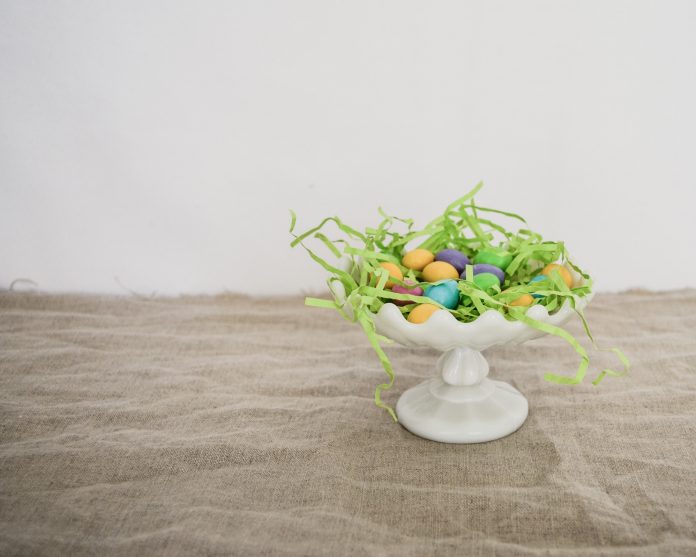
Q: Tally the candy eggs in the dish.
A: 13